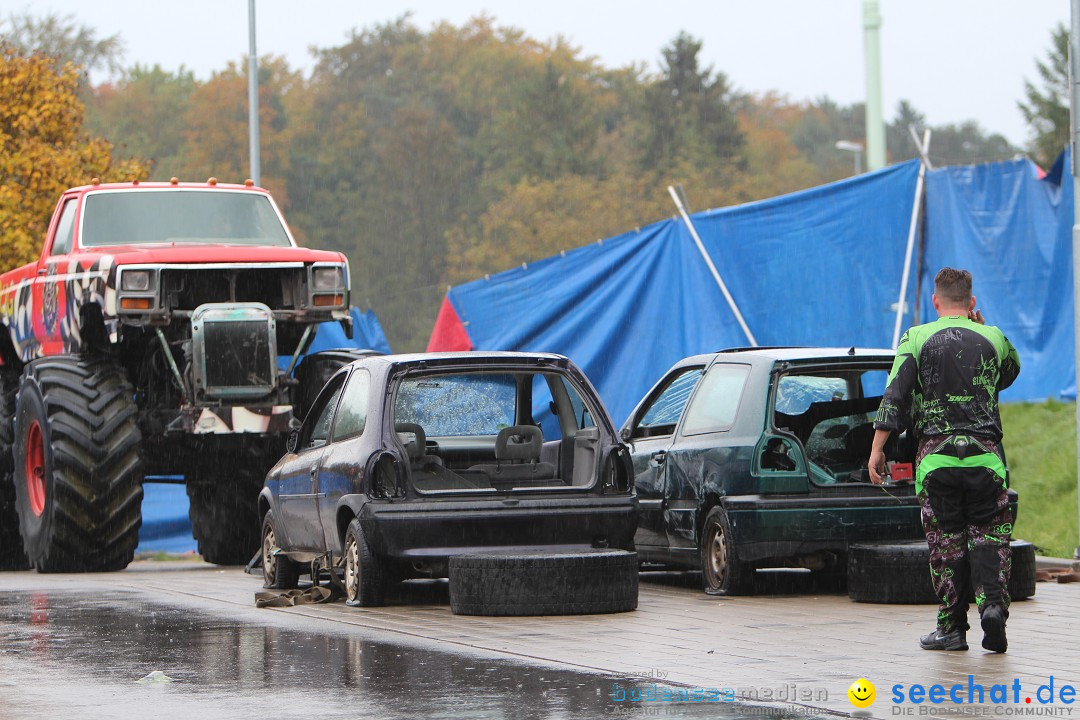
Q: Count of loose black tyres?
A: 2